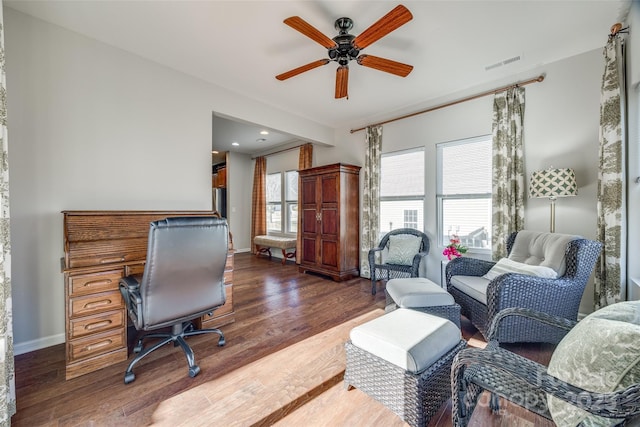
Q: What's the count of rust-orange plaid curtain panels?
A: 2